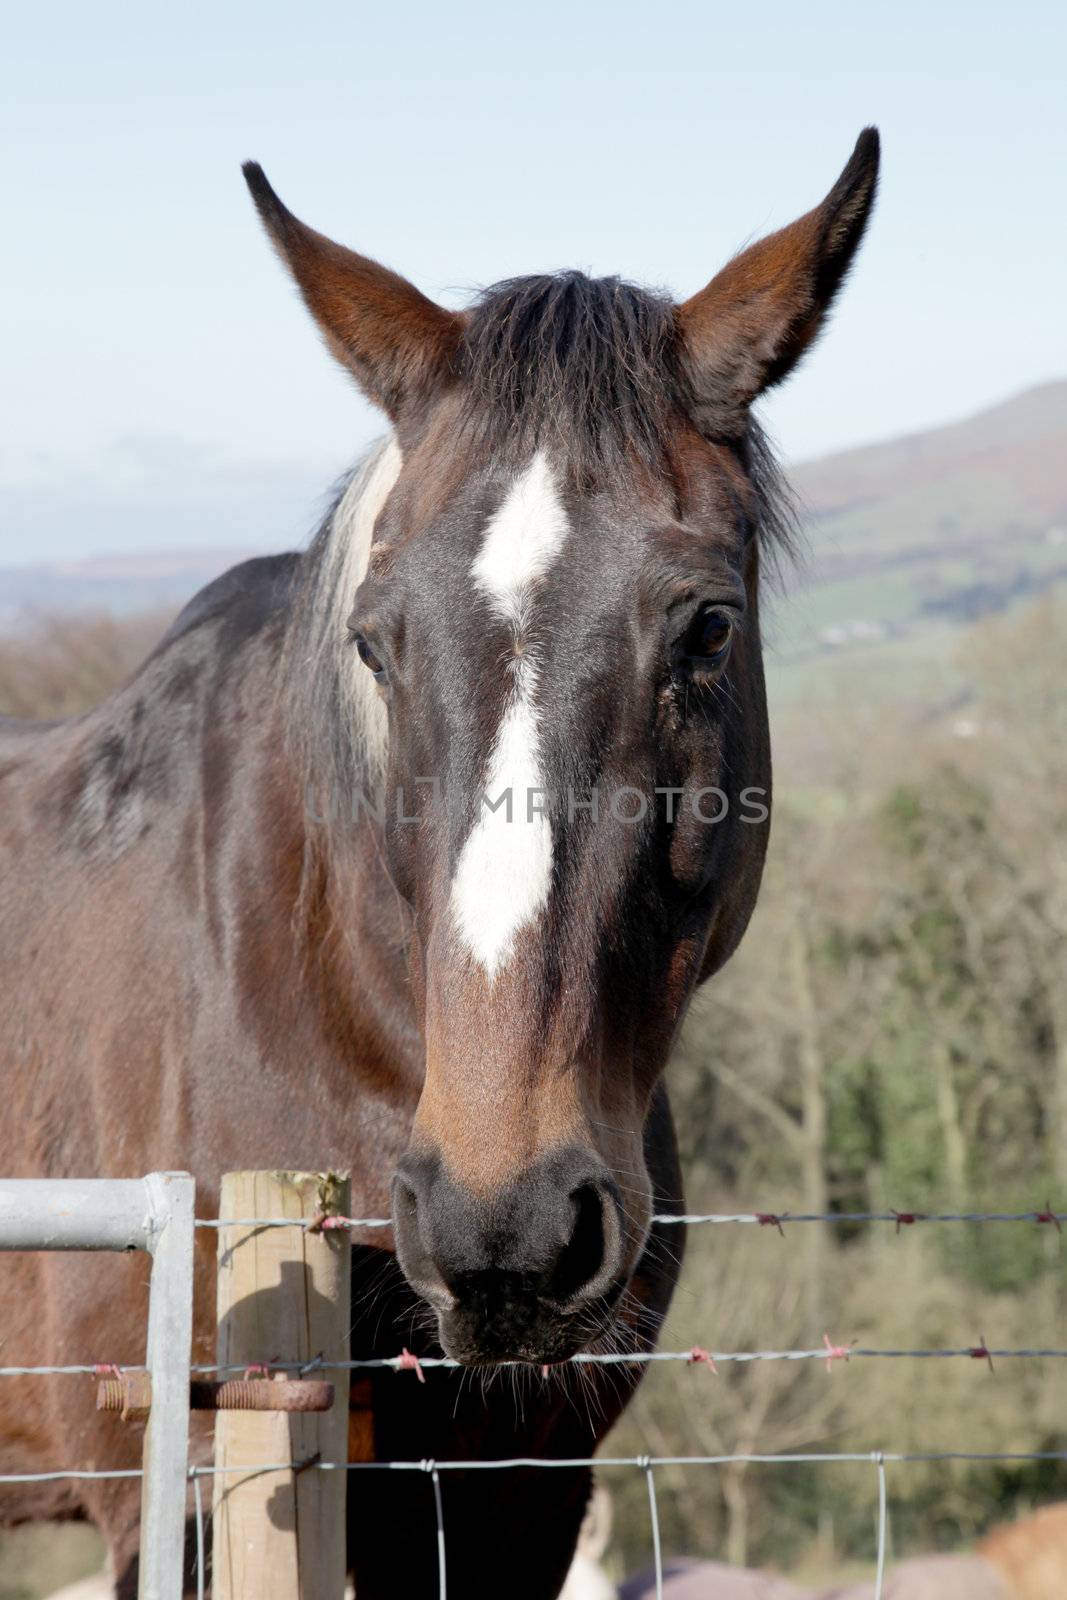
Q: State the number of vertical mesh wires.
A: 4